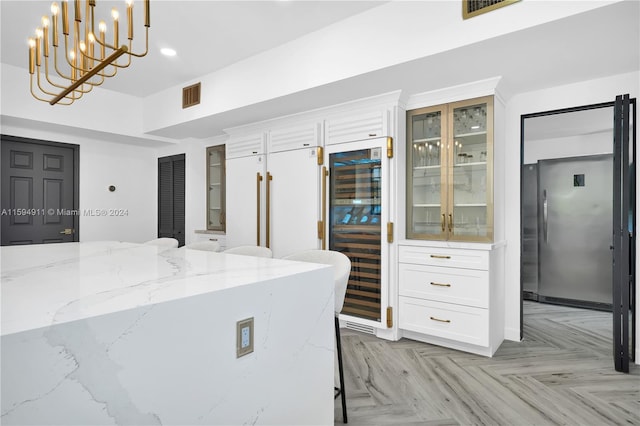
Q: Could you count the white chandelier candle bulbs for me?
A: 10